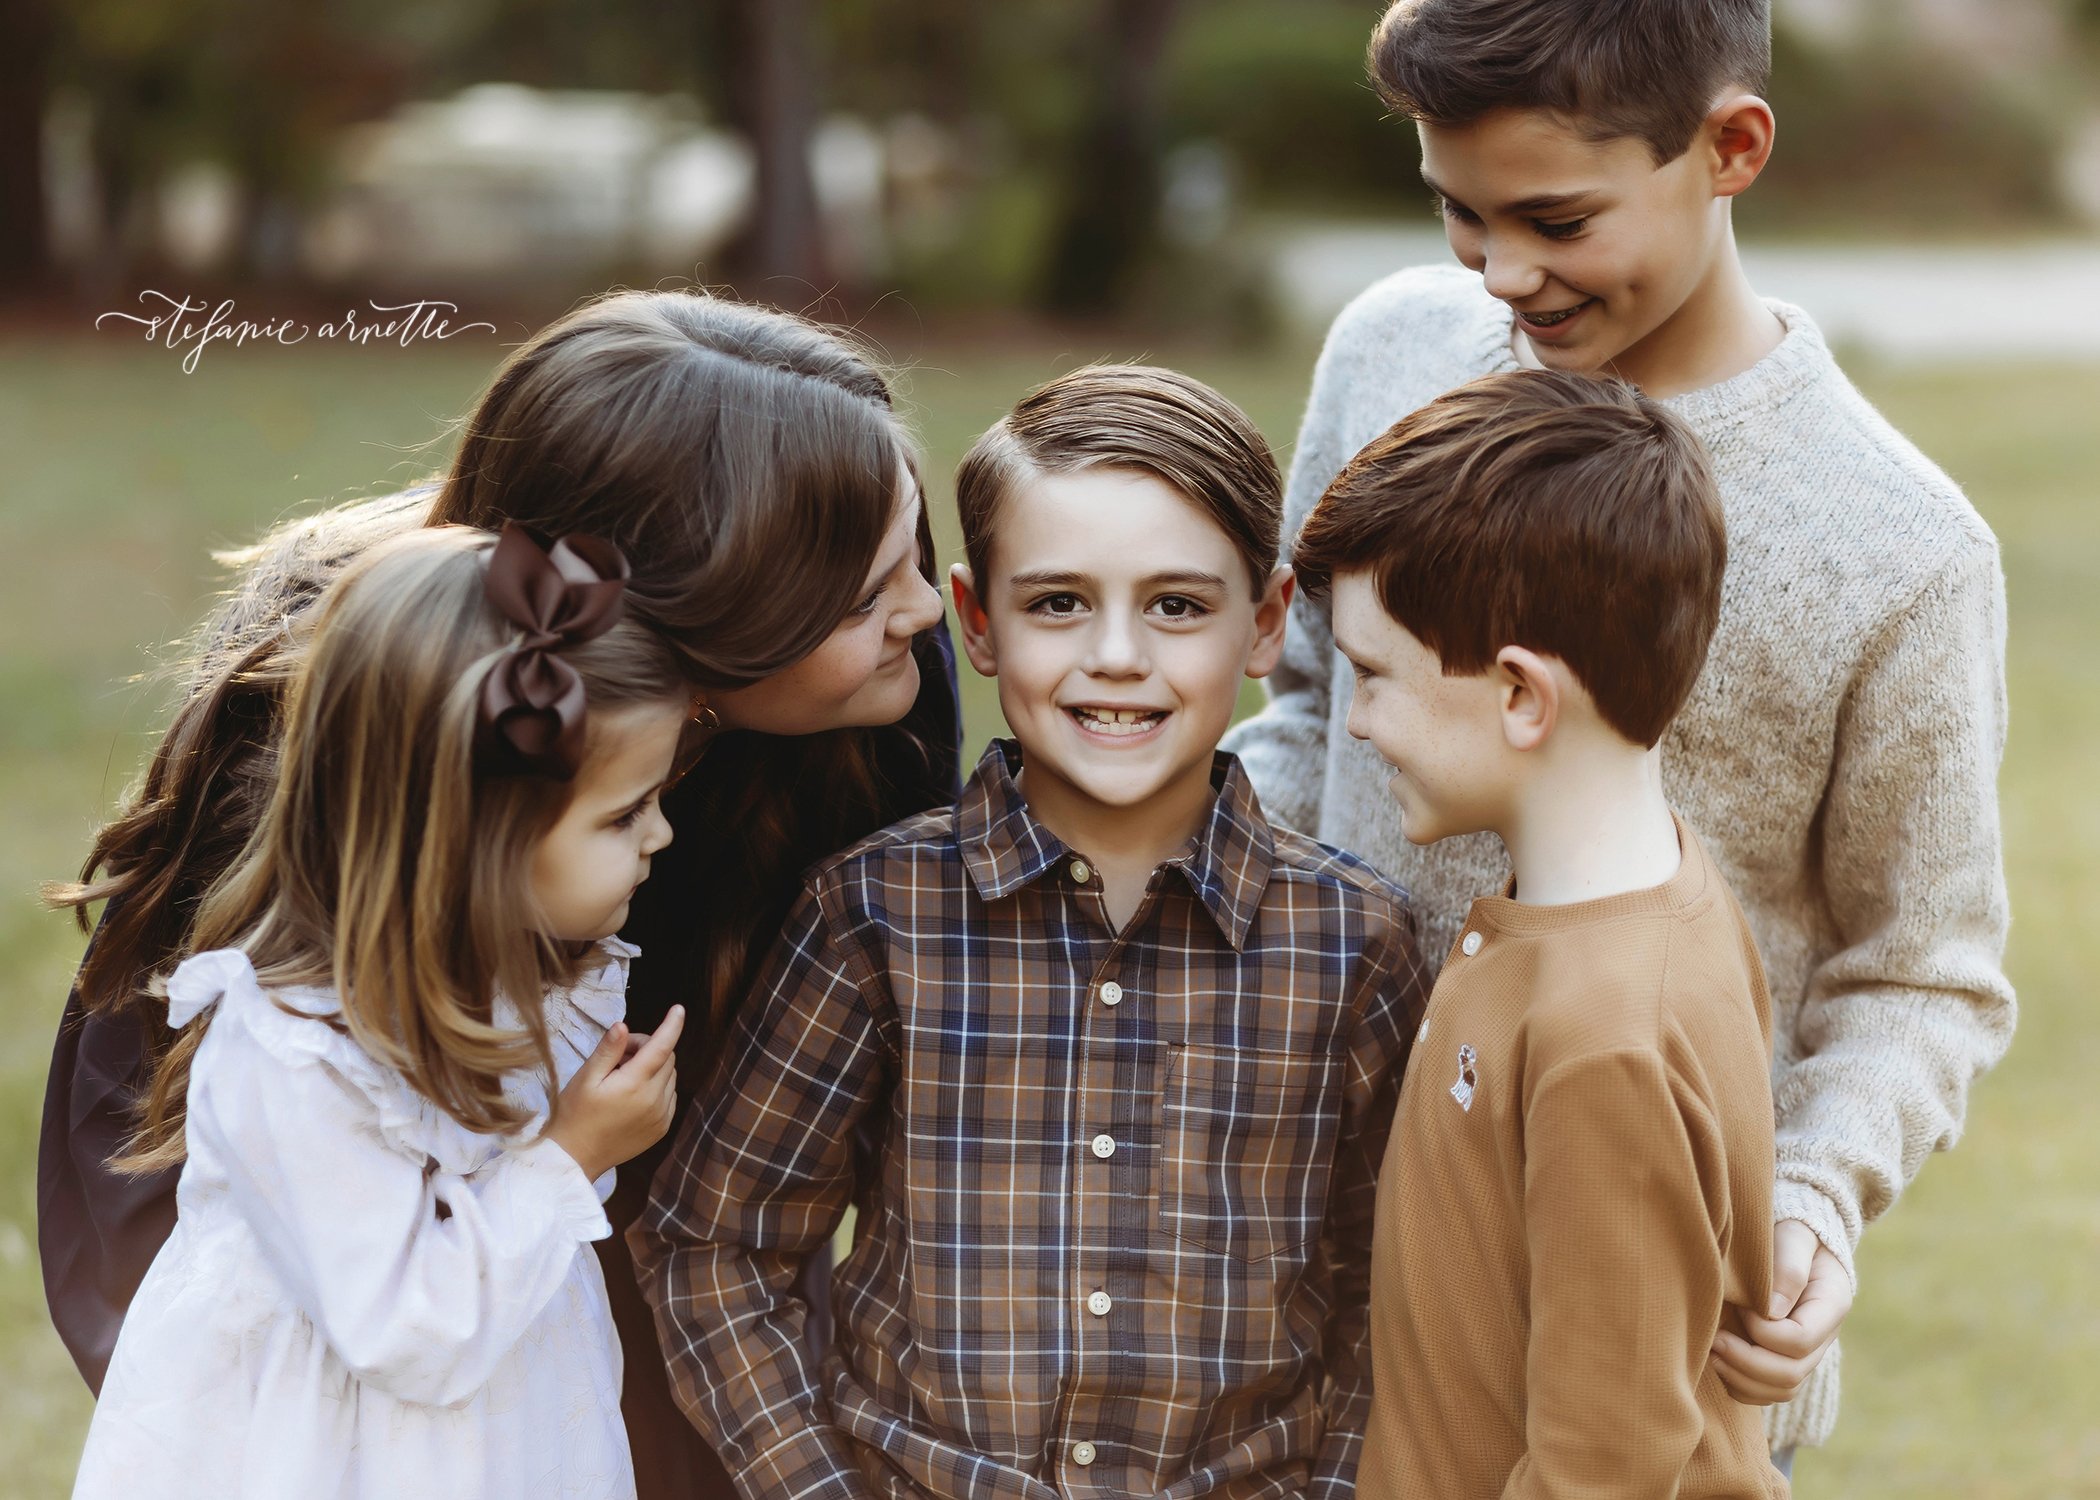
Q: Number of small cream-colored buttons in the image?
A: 7